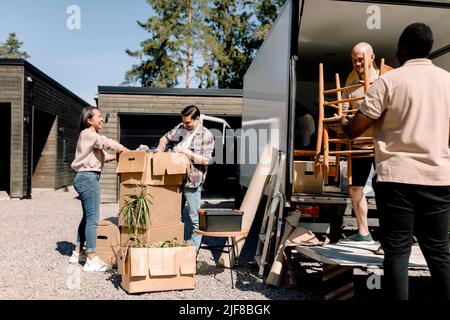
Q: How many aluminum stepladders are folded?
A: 1